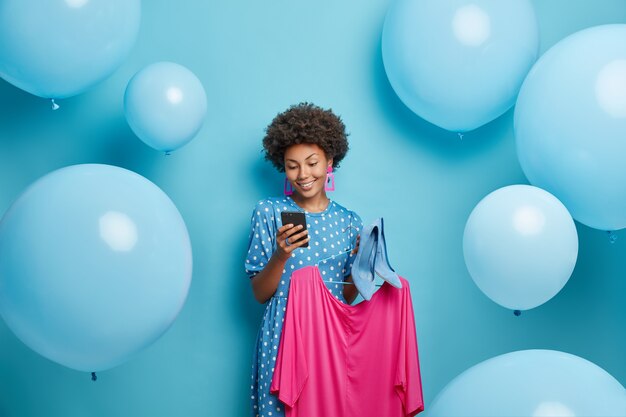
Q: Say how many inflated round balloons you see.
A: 7